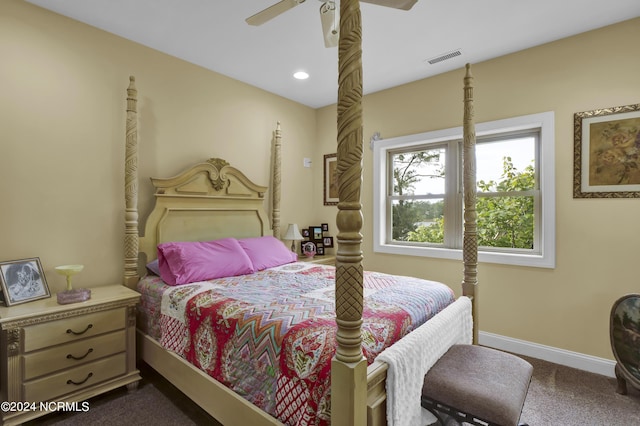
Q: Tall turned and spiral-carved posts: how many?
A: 4